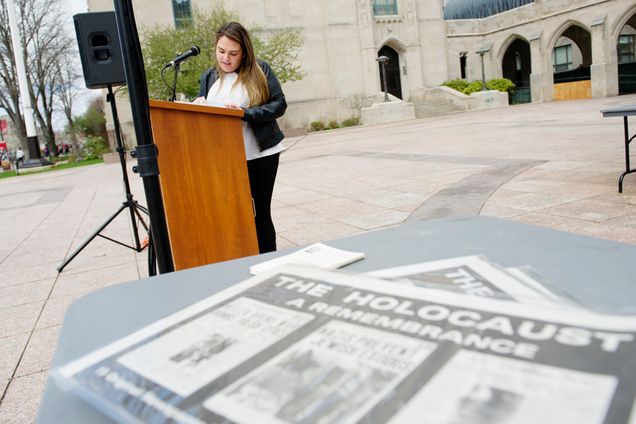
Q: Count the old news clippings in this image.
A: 3